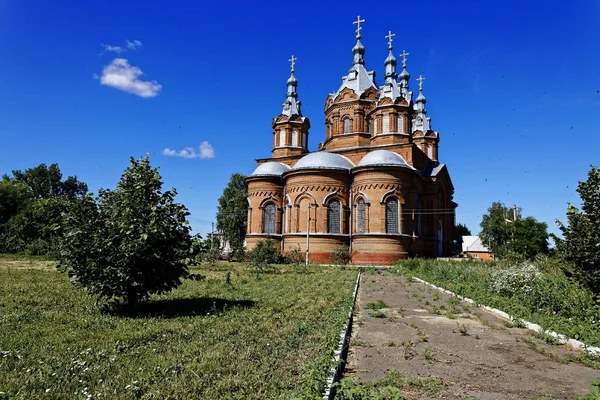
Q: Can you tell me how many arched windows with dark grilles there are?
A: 4